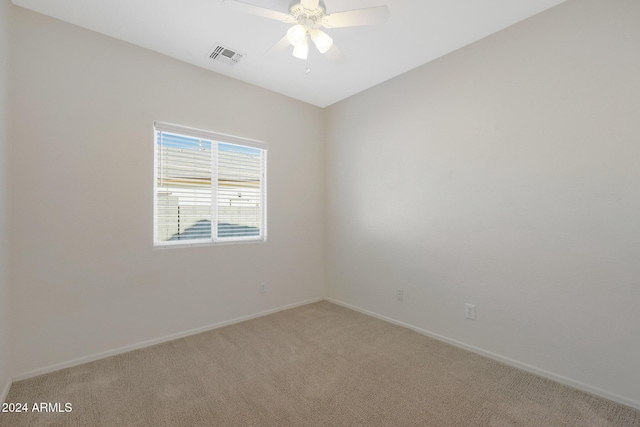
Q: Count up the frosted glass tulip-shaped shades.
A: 3